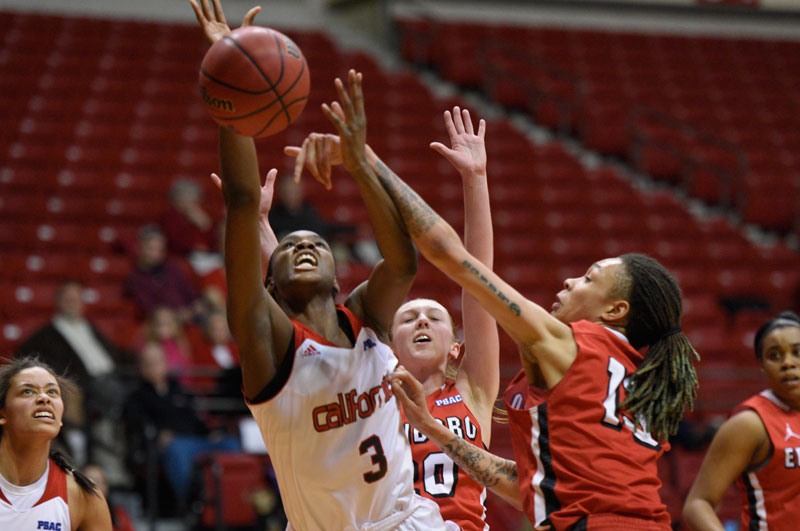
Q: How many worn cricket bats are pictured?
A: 0